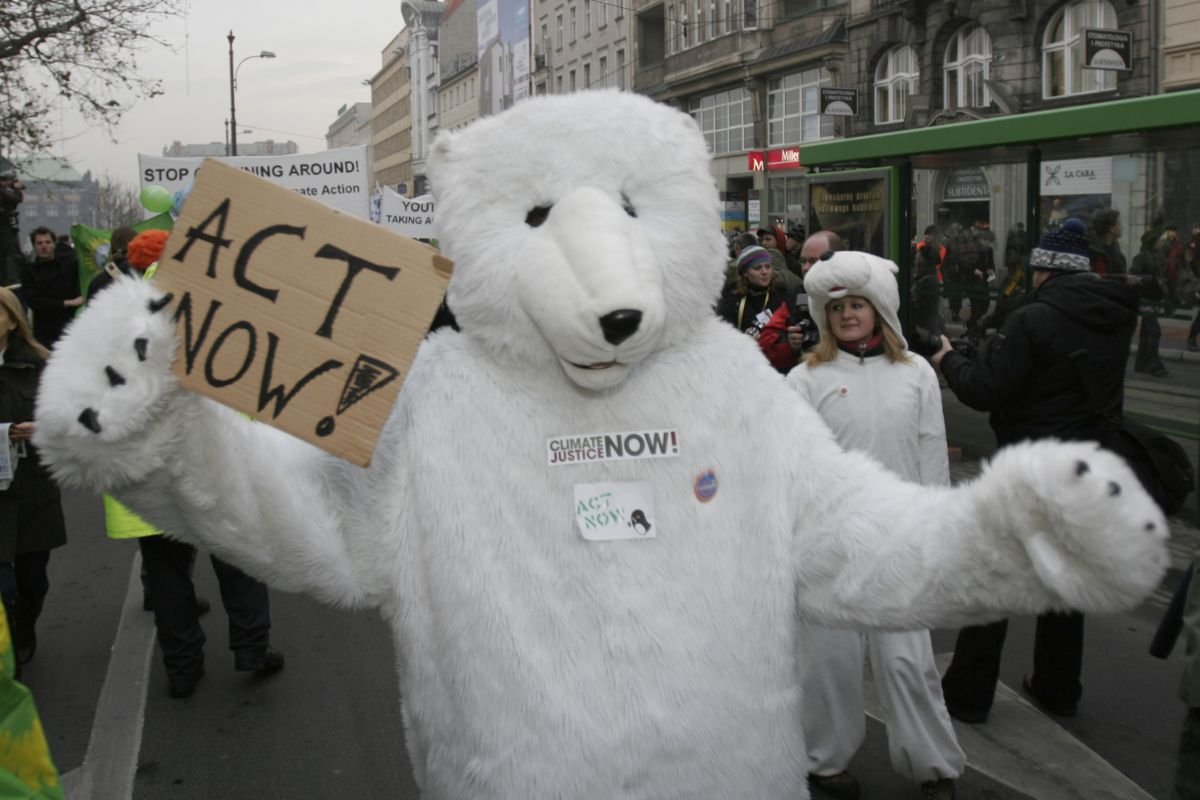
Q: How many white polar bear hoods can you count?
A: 1